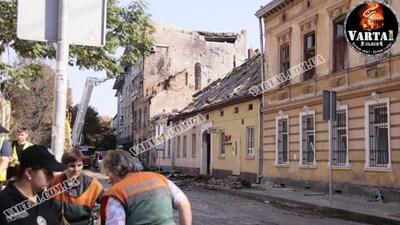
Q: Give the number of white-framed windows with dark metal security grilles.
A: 4